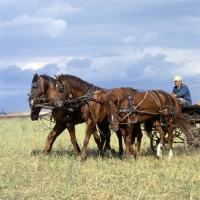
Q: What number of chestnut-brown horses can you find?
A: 3